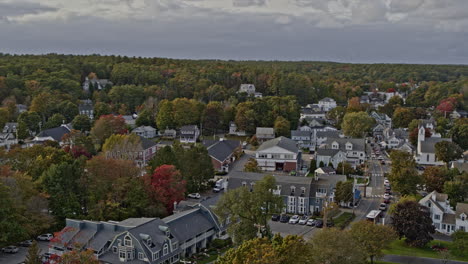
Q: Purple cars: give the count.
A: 0